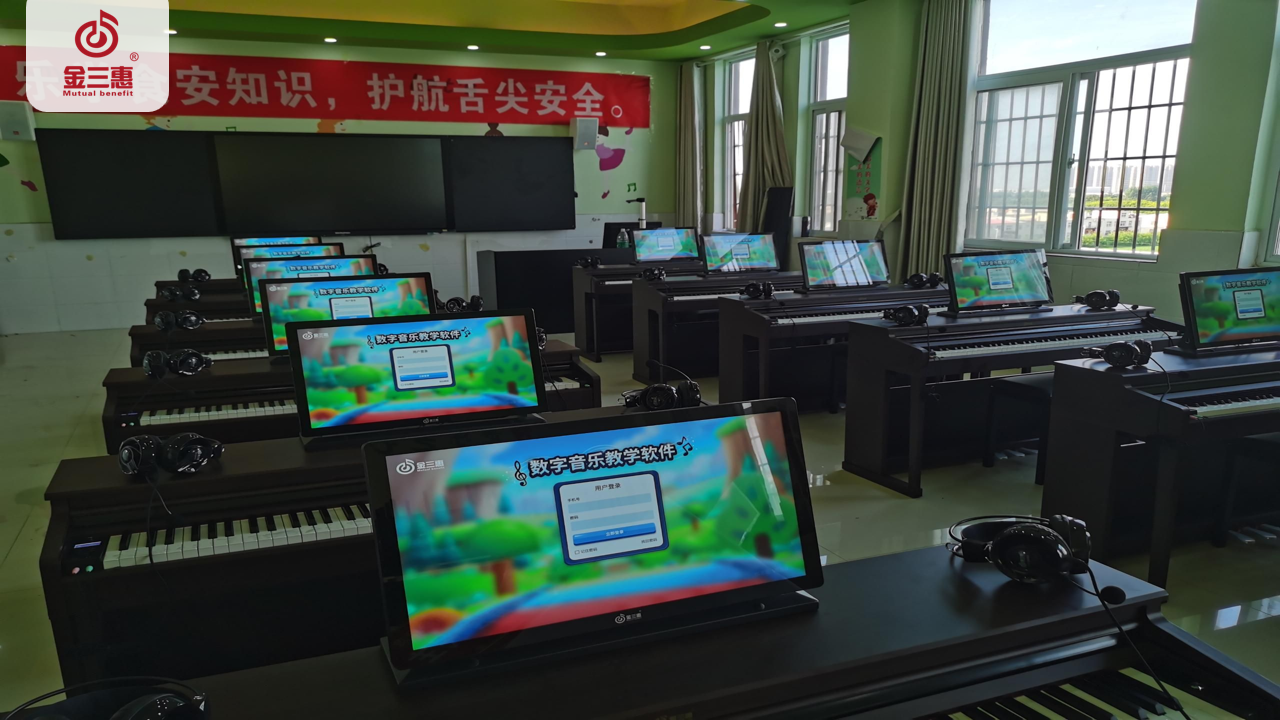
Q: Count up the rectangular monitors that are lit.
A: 11